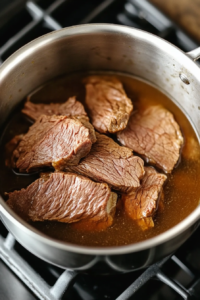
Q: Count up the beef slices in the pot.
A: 7